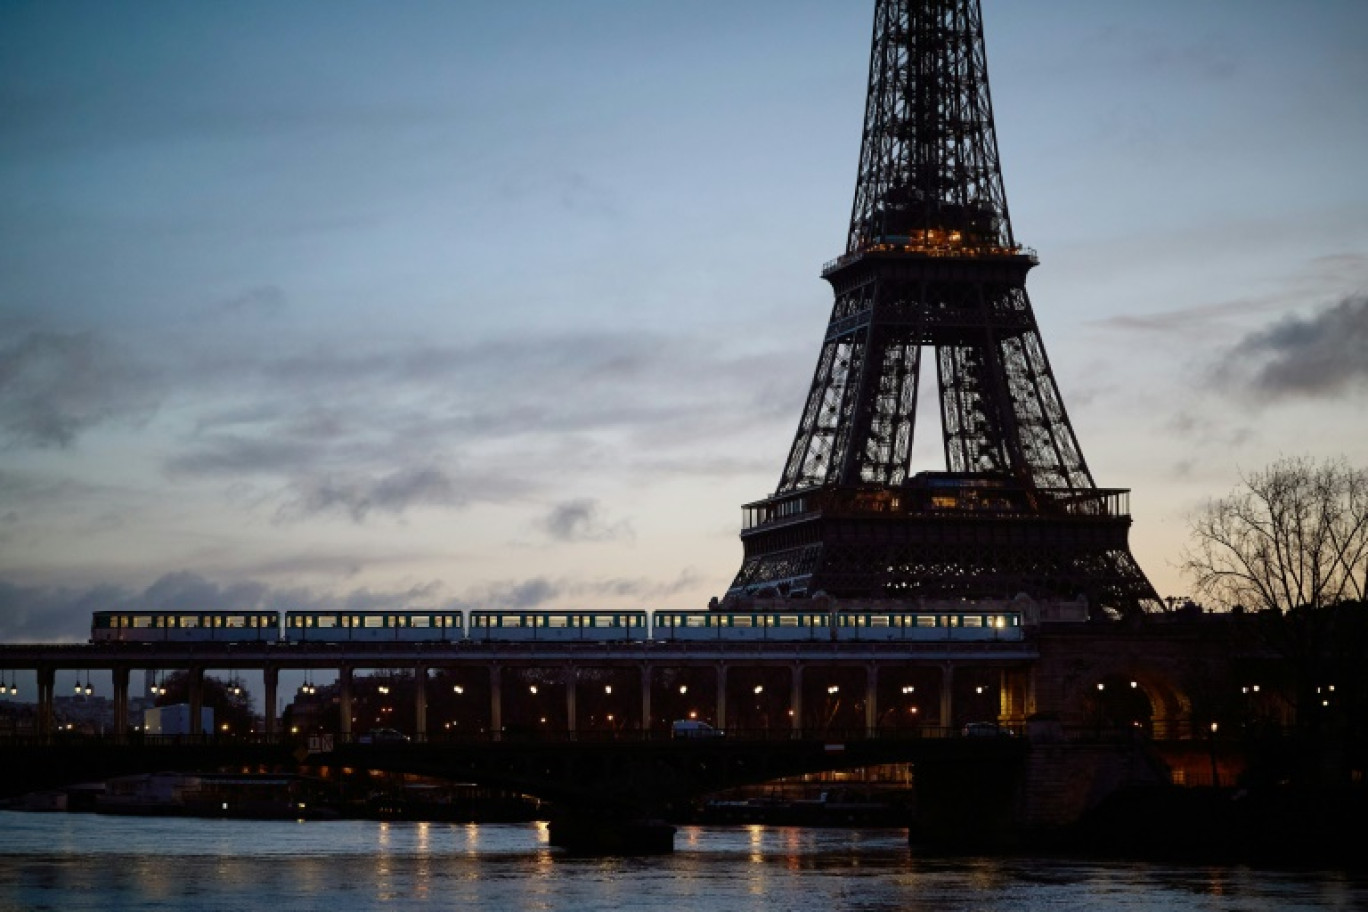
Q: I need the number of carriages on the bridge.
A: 5